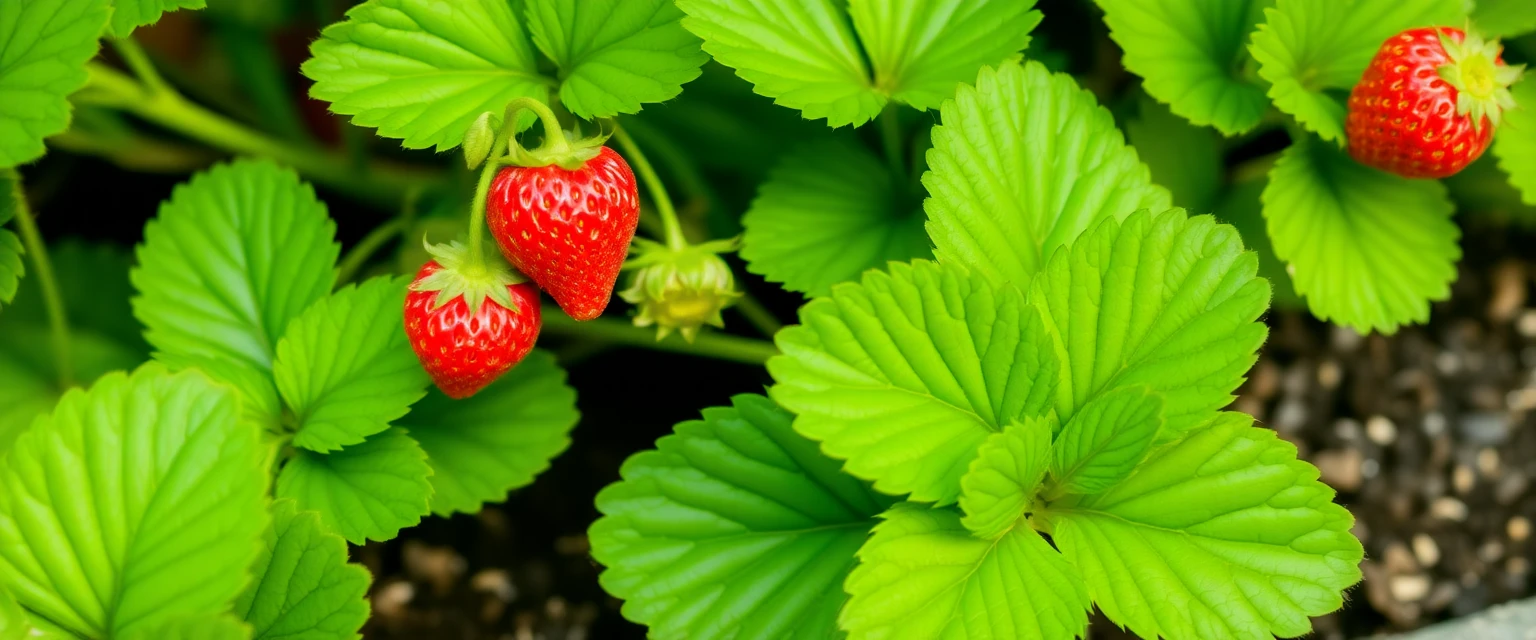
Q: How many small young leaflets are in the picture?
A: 2